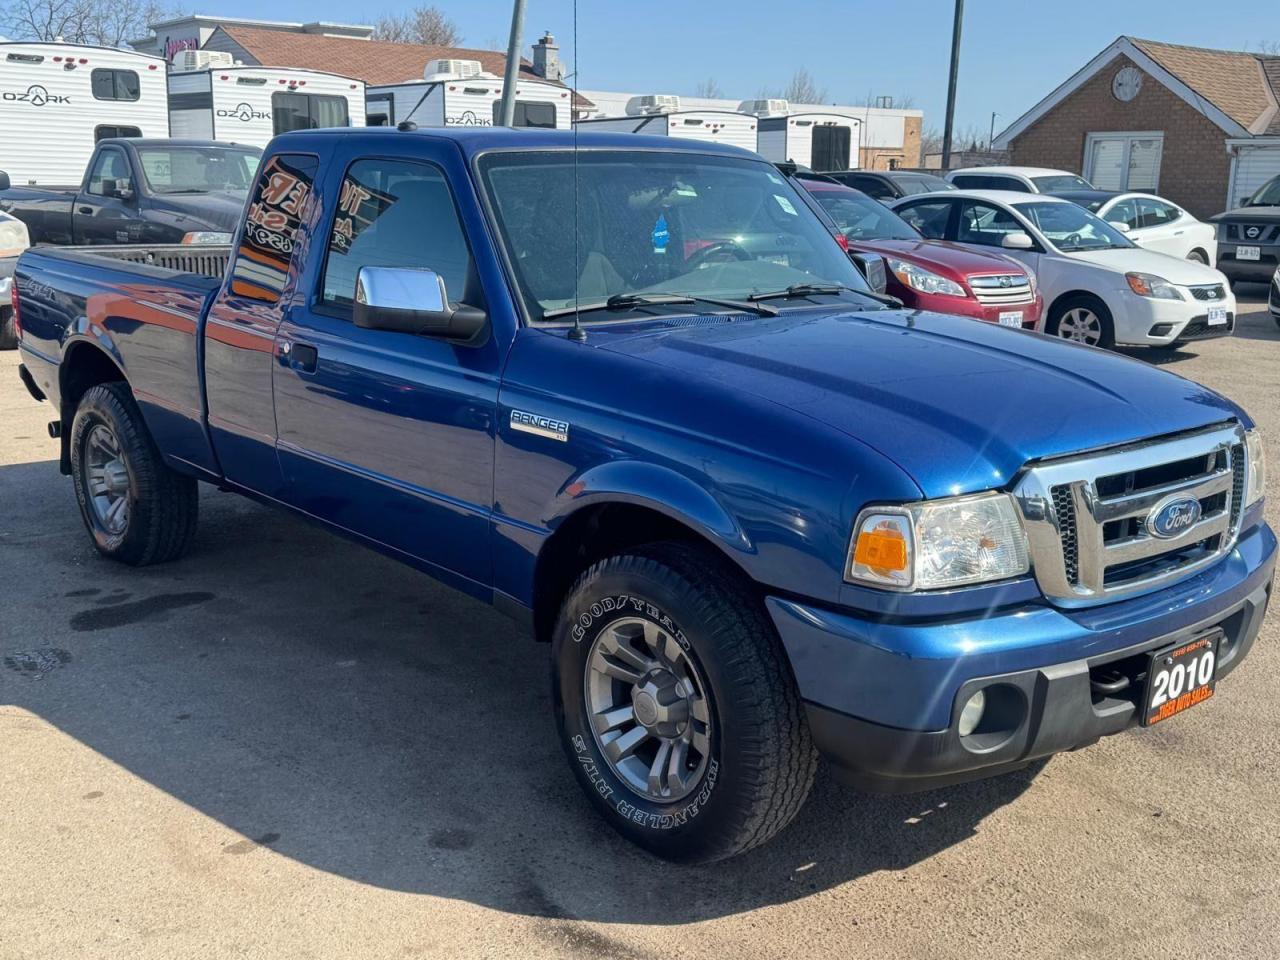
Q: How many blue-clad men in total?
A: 0